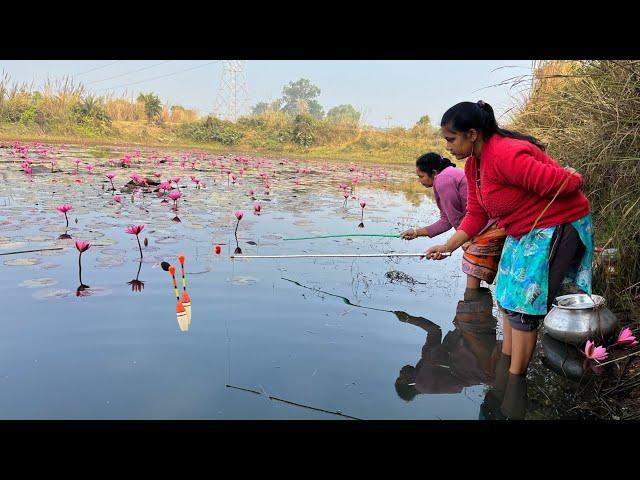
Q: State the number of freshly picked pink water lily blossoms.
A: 2